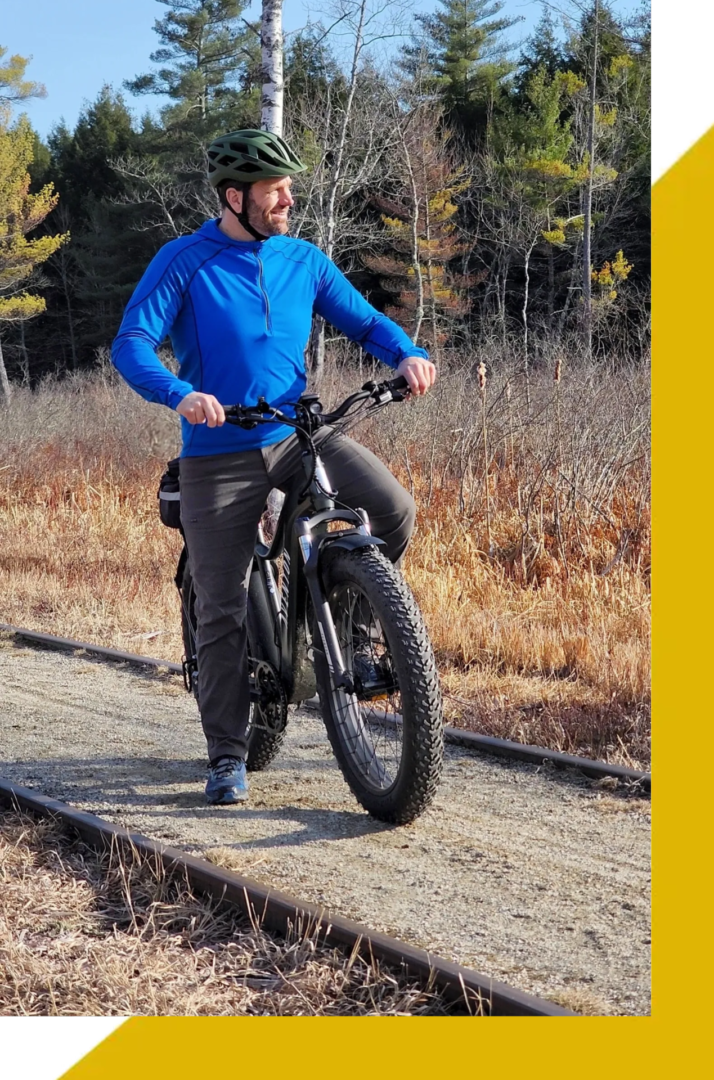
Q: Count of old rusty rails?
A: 2